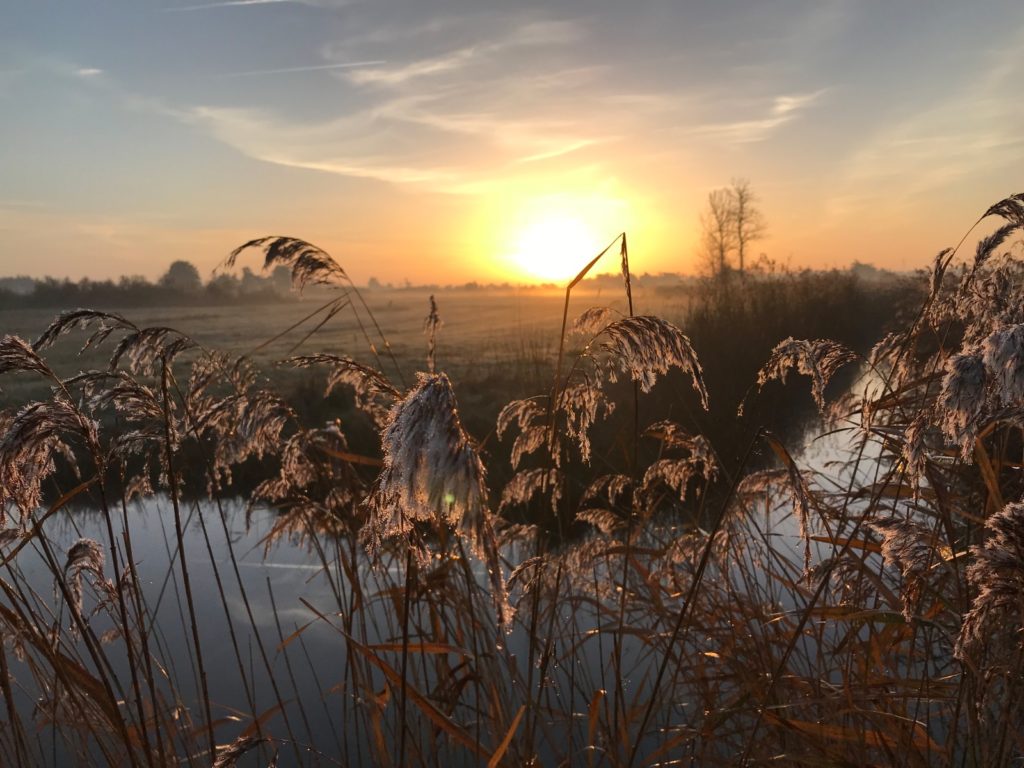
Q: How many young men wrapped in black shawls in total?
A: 0